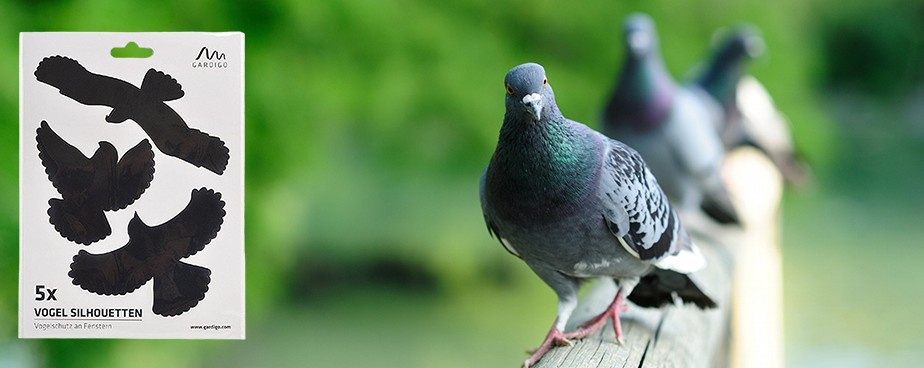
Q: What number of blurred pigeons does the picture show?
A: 2